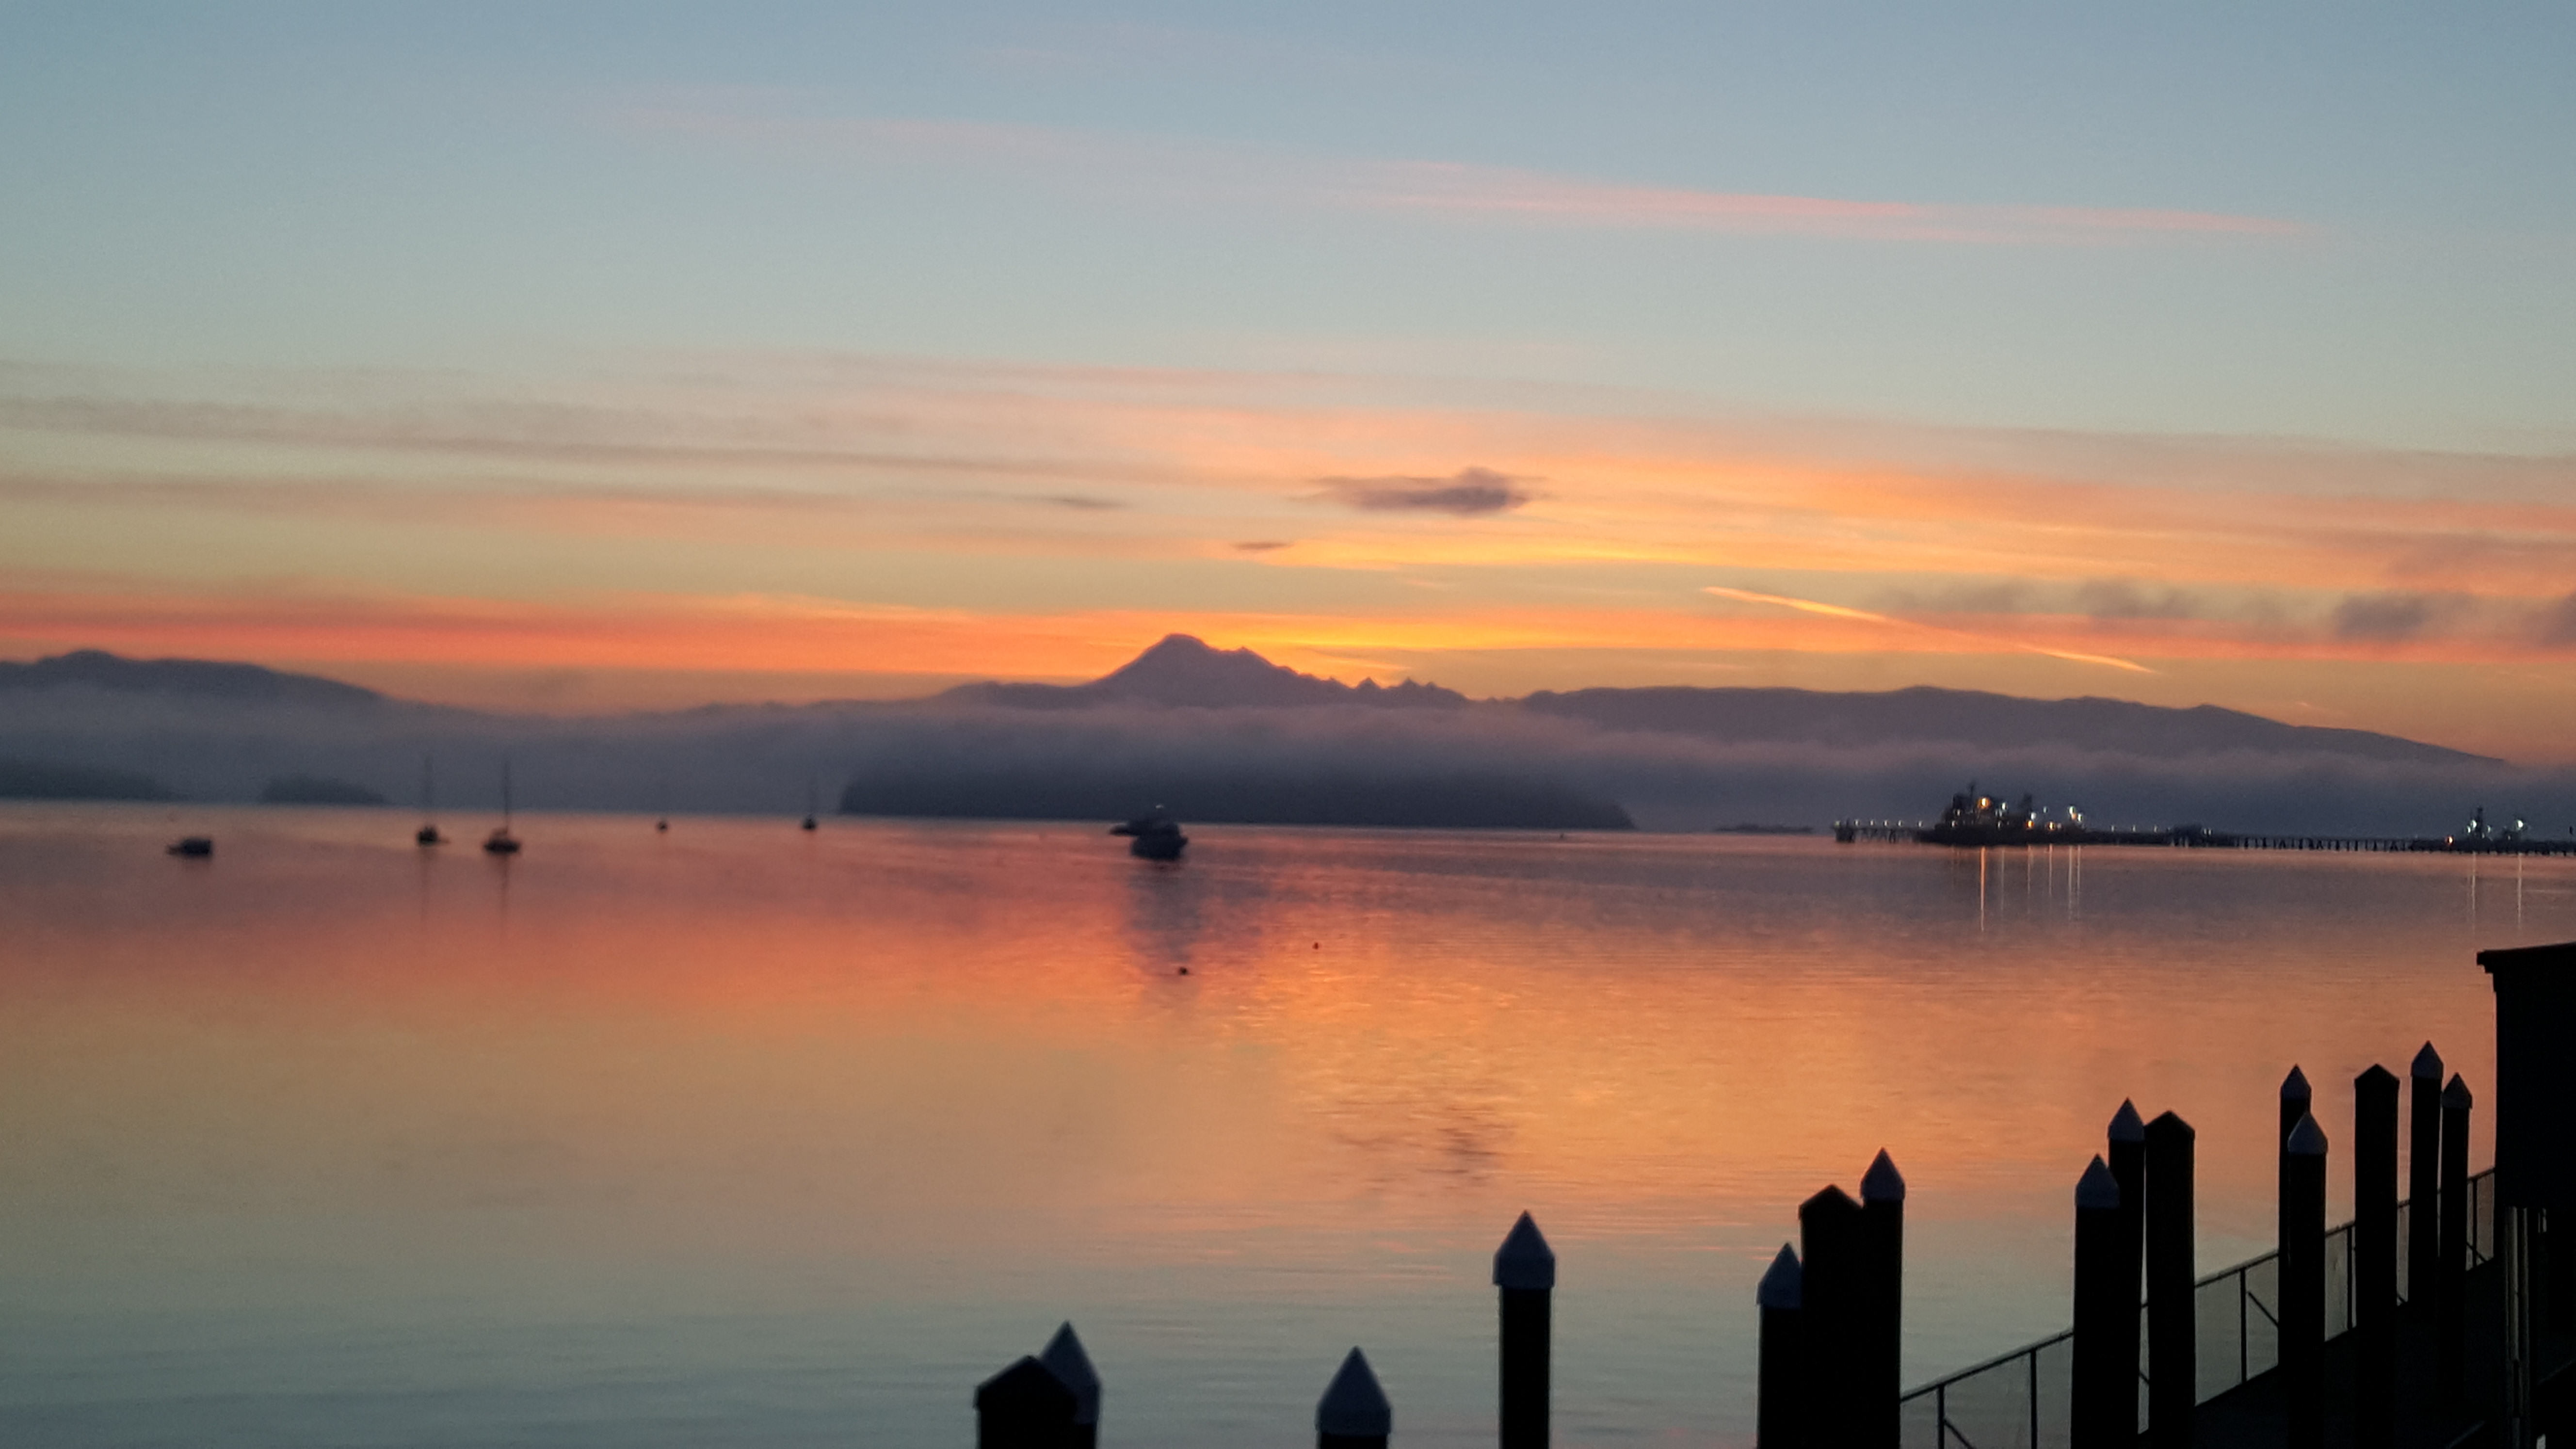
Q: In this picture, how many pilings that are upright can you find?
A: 15